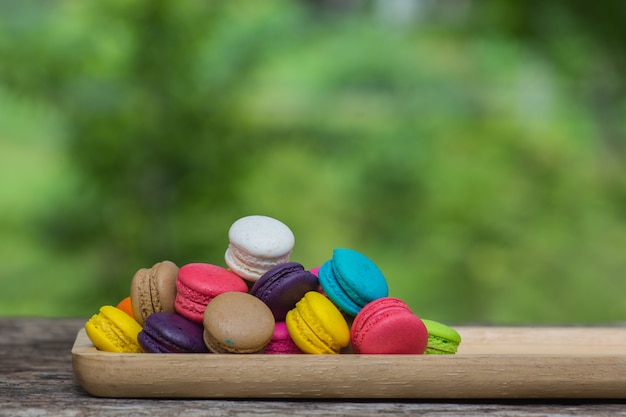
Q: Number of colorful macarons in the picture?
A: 14